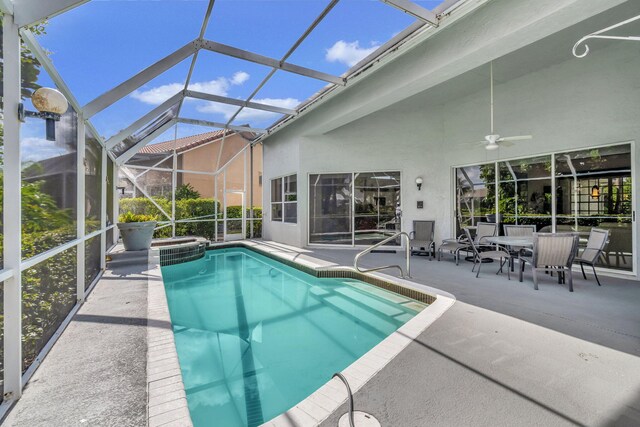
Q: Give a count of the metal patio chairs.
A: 6